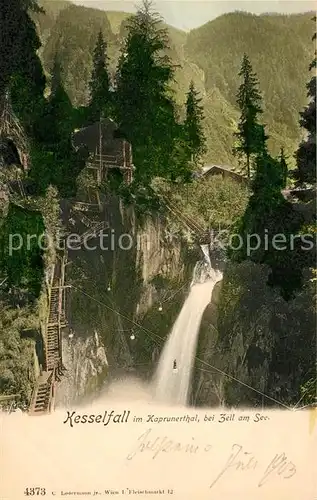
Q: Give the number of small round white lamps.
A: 5